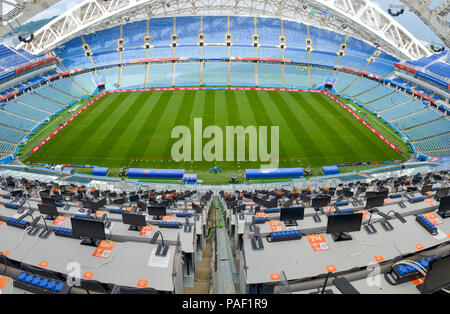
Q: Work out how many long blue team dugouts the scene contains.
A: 2